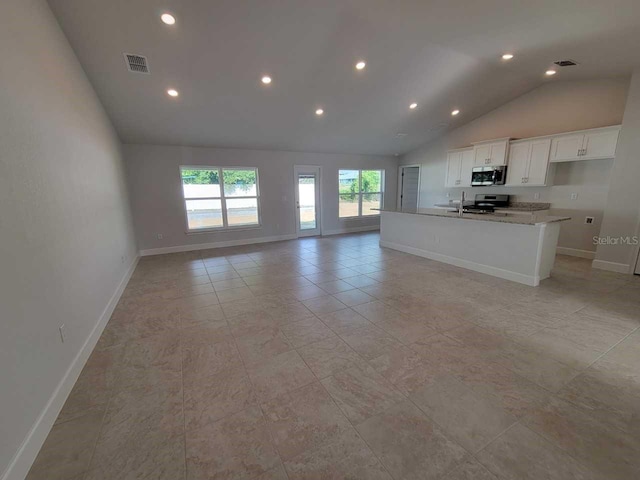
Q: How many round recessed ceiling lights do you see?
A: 9